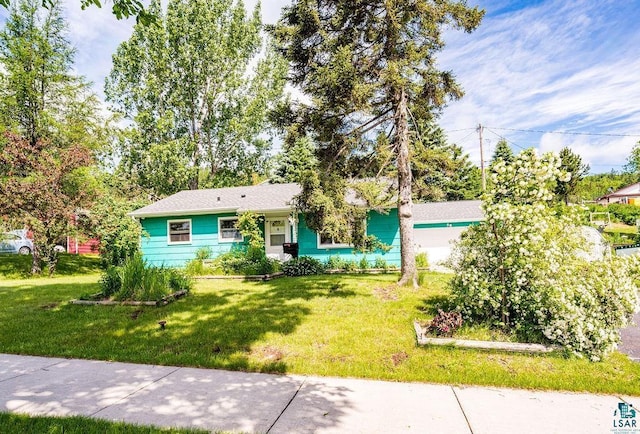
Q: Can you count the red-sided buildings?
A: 1